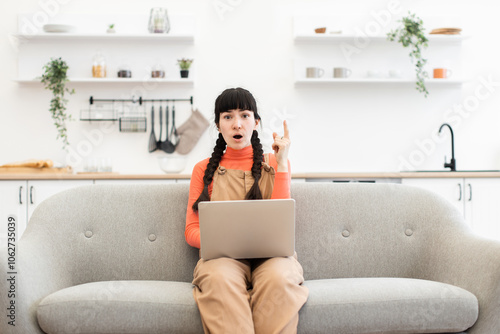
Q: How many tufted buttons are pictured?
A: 4